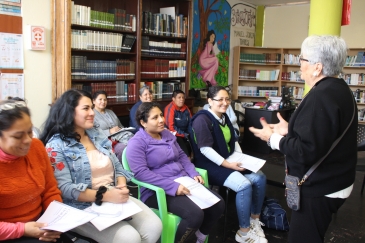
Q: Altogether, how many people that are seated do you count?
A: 7